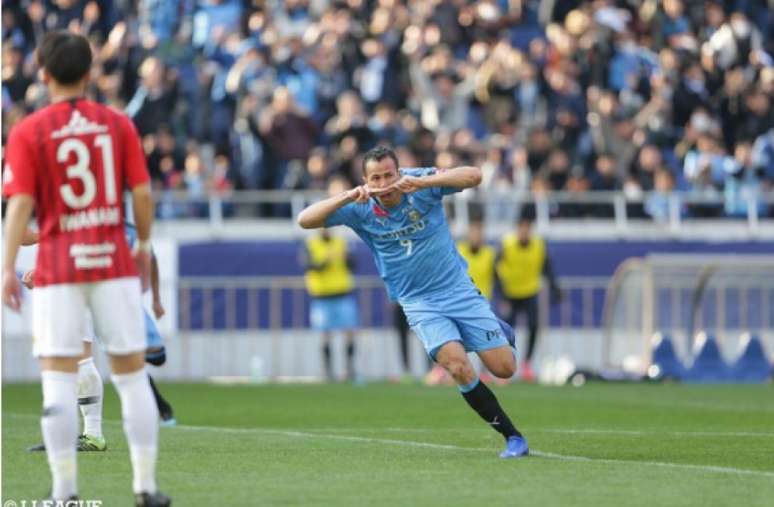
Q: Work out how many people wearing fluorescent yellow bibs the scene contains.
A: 3